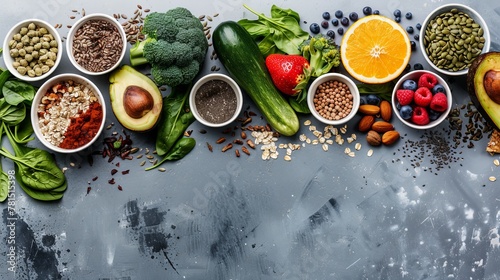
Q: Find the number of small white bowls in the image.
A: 7